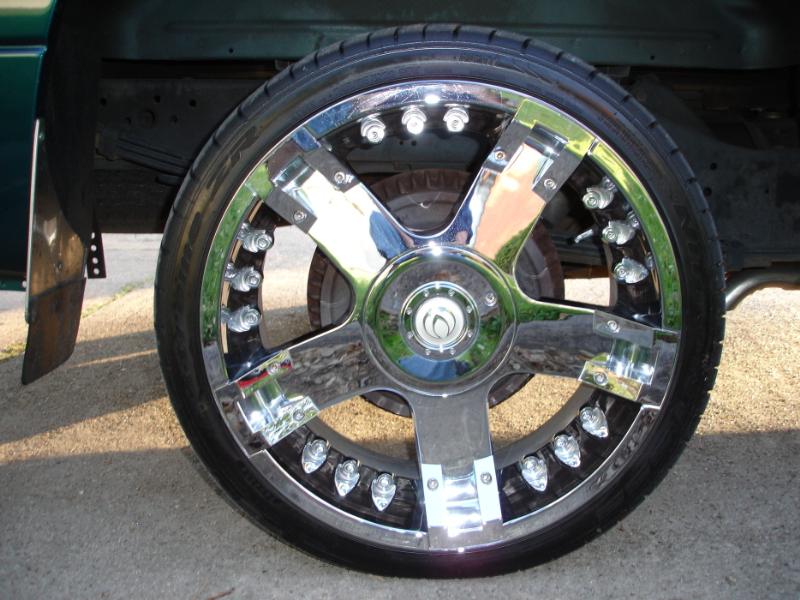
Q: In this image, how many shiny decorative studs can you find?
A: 15